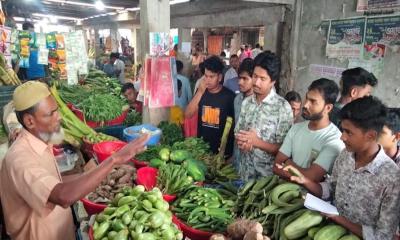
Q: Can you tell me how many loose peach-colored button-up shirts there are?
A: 1